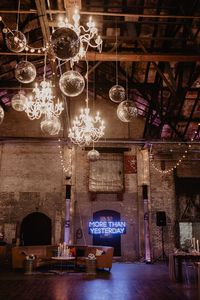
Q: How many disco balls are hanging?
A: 10